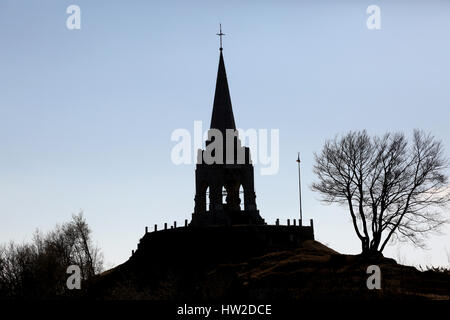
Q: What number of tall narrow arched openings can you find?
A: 3